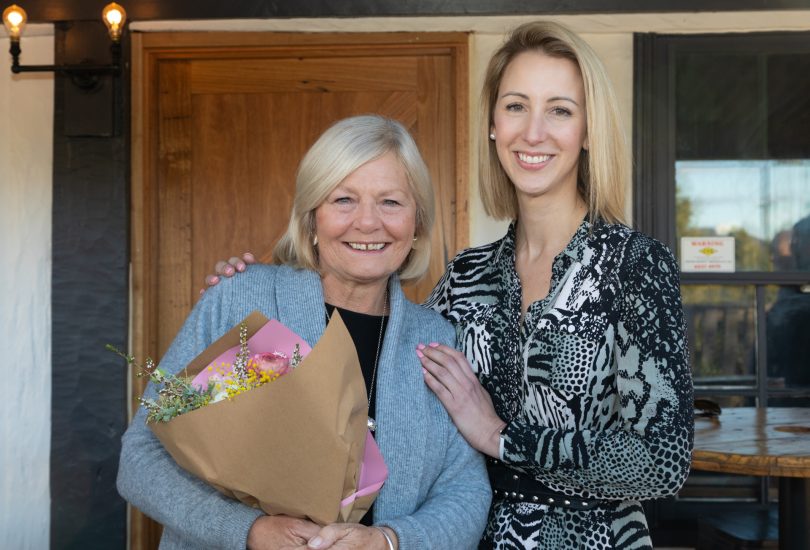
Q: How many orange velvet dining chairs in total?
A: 0